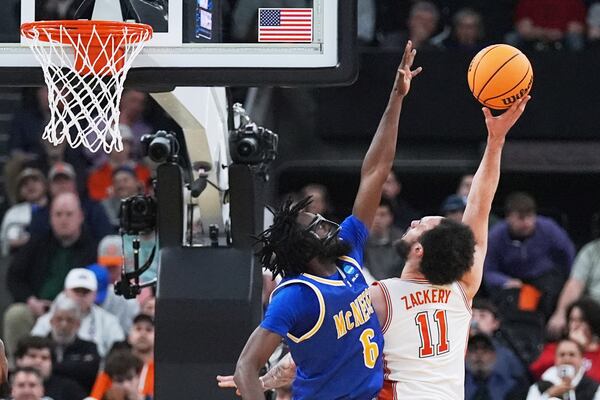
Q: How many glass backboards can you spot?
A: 1